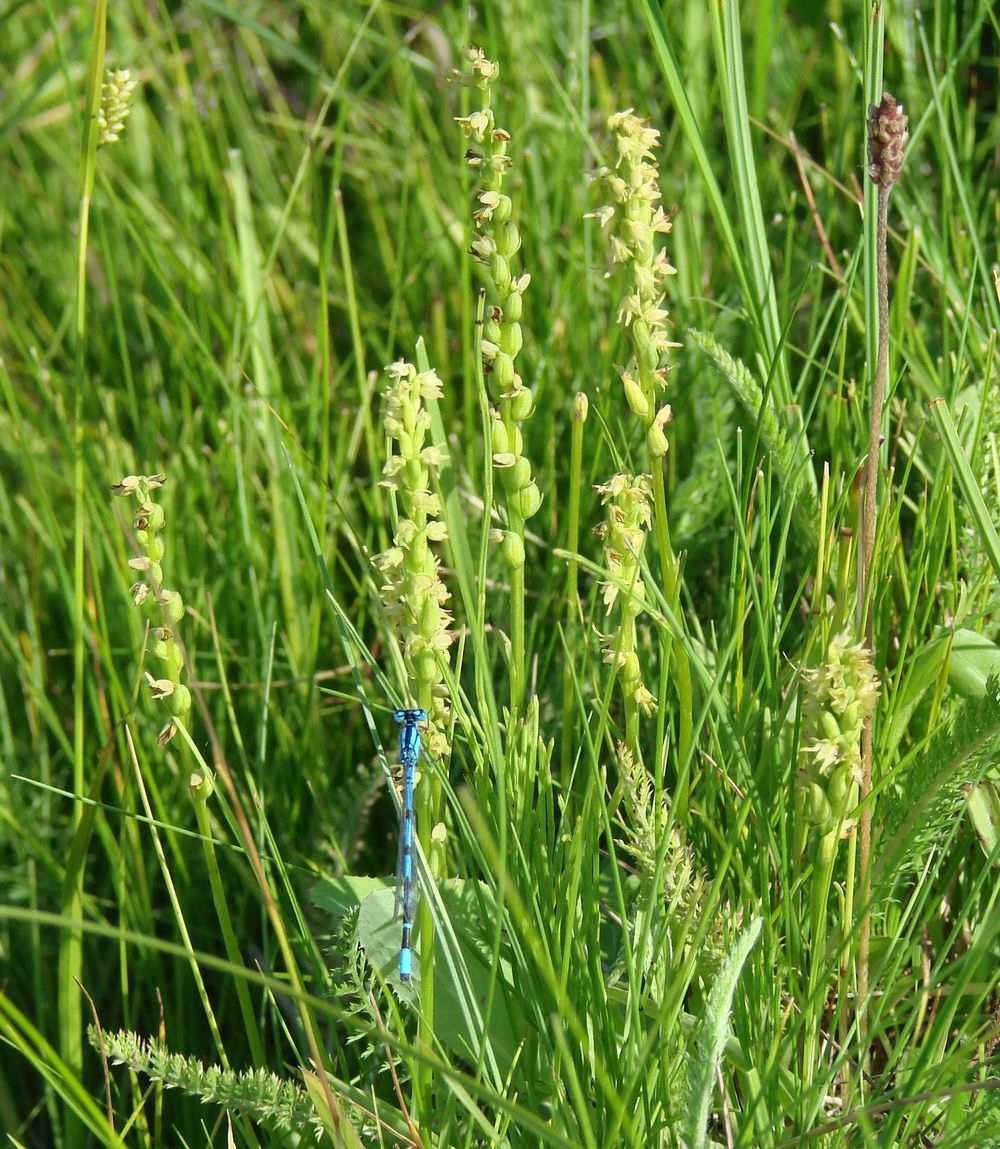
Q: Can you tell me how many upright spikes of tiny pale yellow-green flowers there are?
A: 6